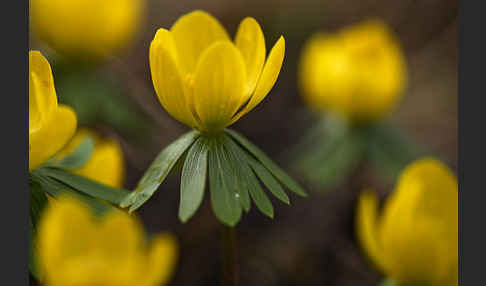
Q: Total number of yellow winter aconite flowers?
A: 7